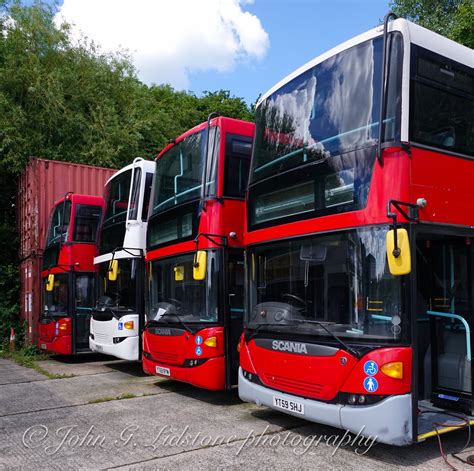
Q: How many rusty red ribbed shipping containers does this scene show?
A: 2